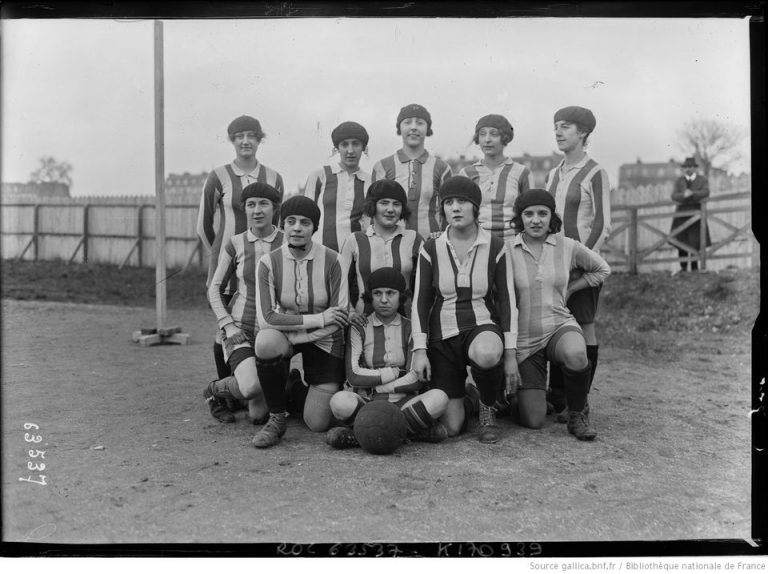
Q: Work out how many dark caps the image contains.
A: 11